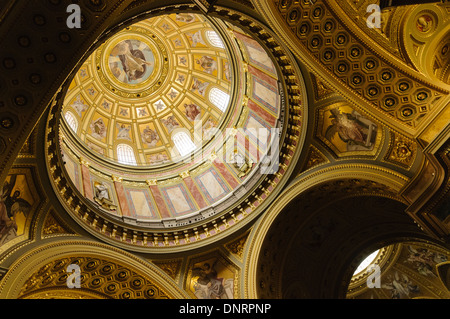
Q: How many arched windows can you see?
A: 5